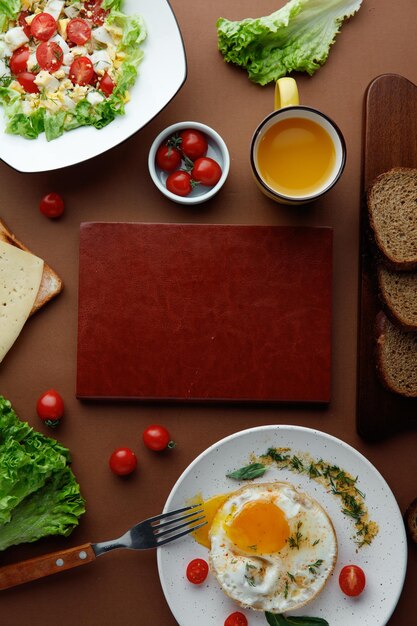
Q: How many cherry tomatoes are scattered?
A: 4